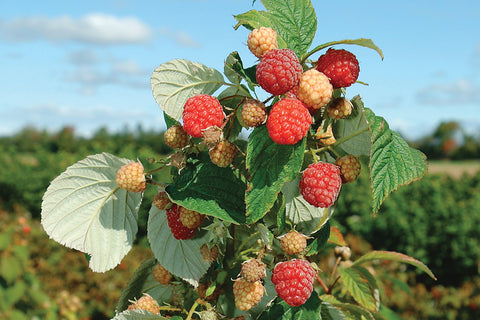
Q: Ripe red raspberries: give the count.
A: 7